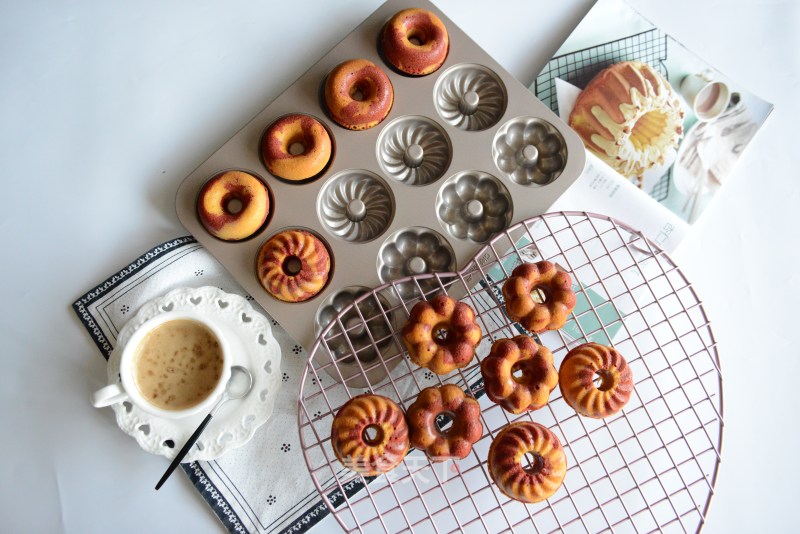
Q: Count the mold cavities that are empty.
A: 7